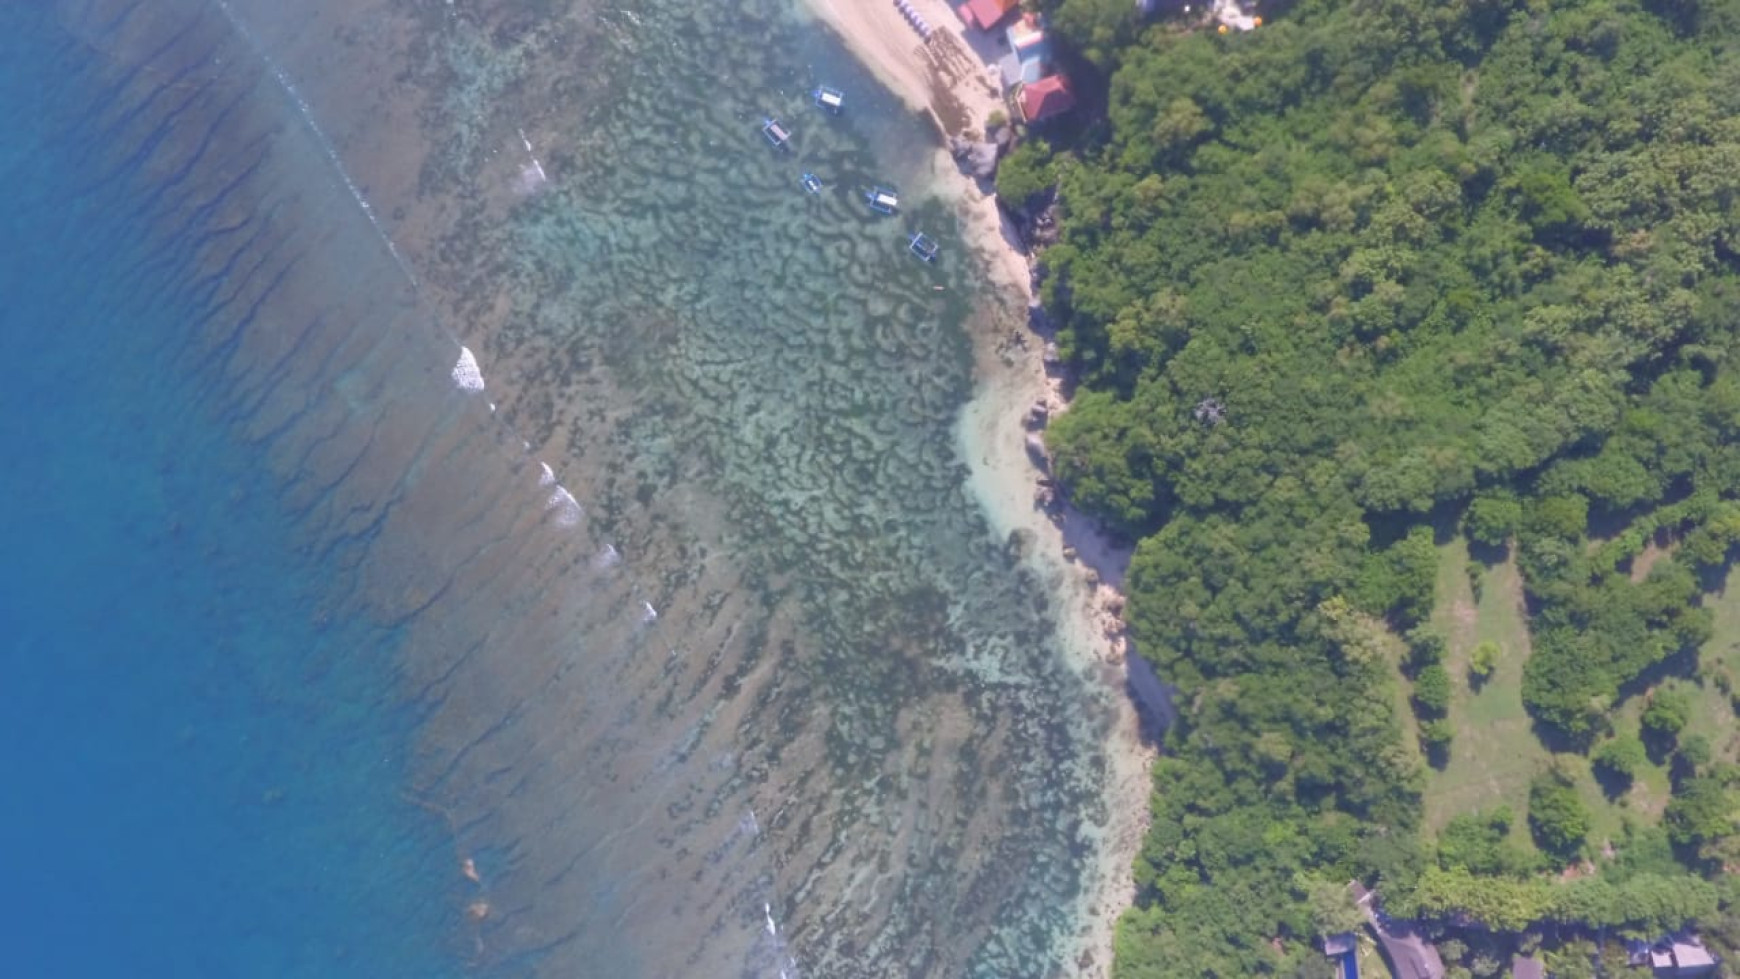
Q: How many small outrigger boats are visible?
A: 5